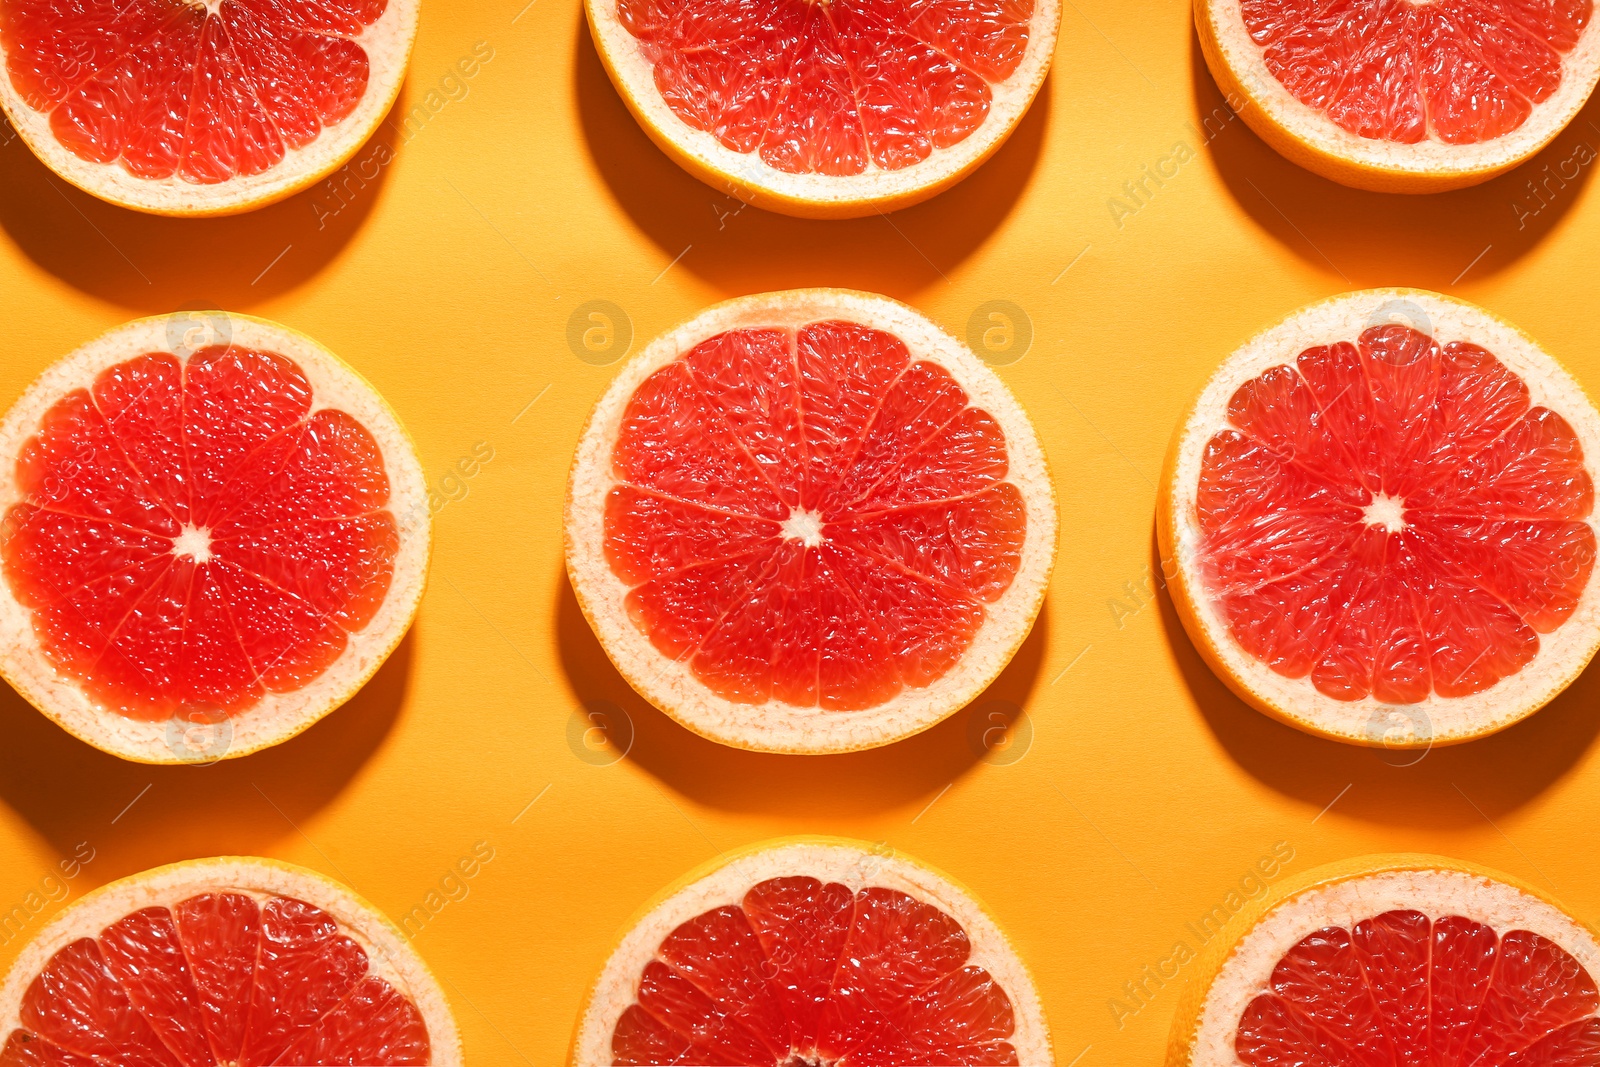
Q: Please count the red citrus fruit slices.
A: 9